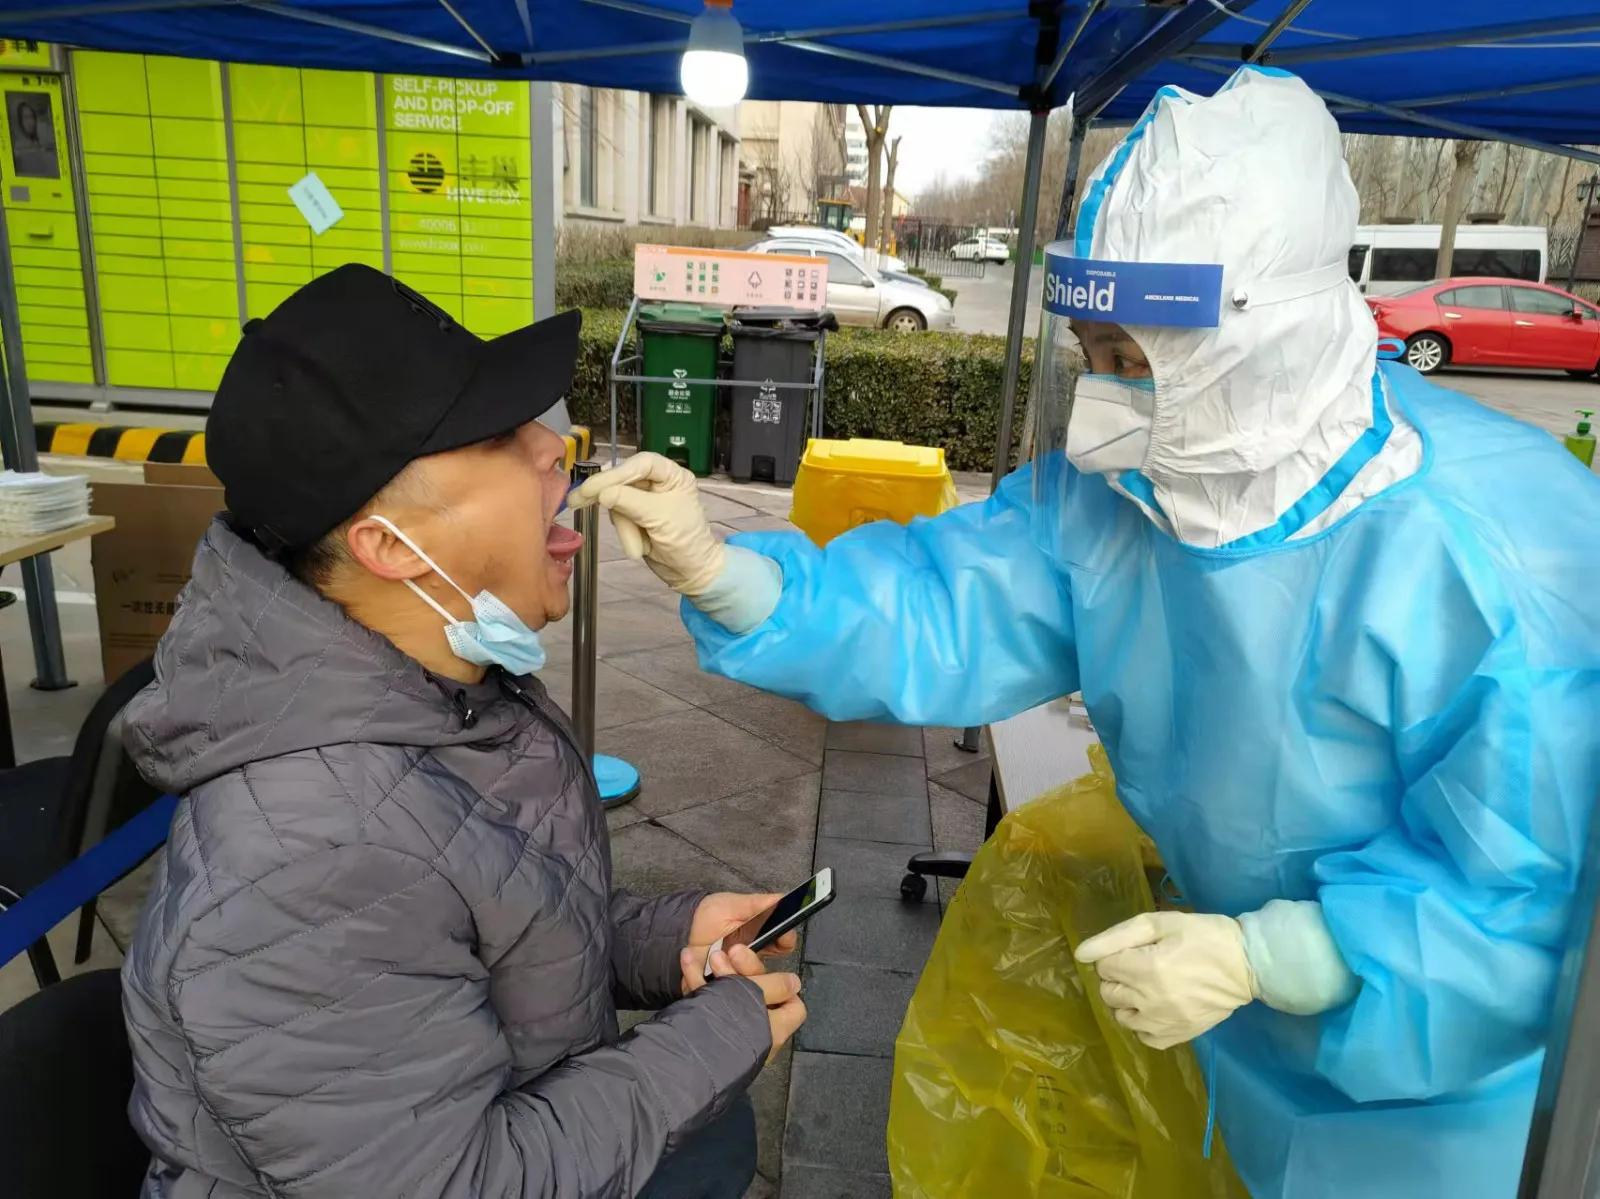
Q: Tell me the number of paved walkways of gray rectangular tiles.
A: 1